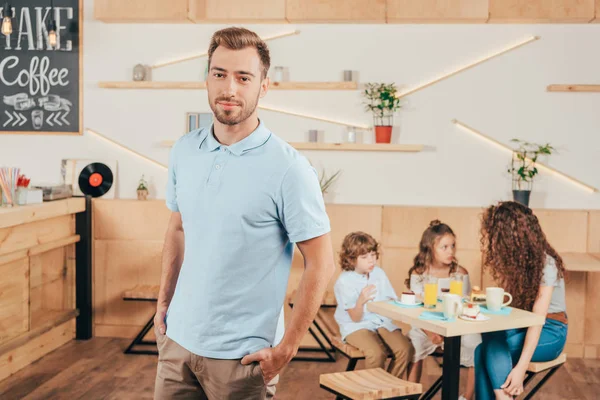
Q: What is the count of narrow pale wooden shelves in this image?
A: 3